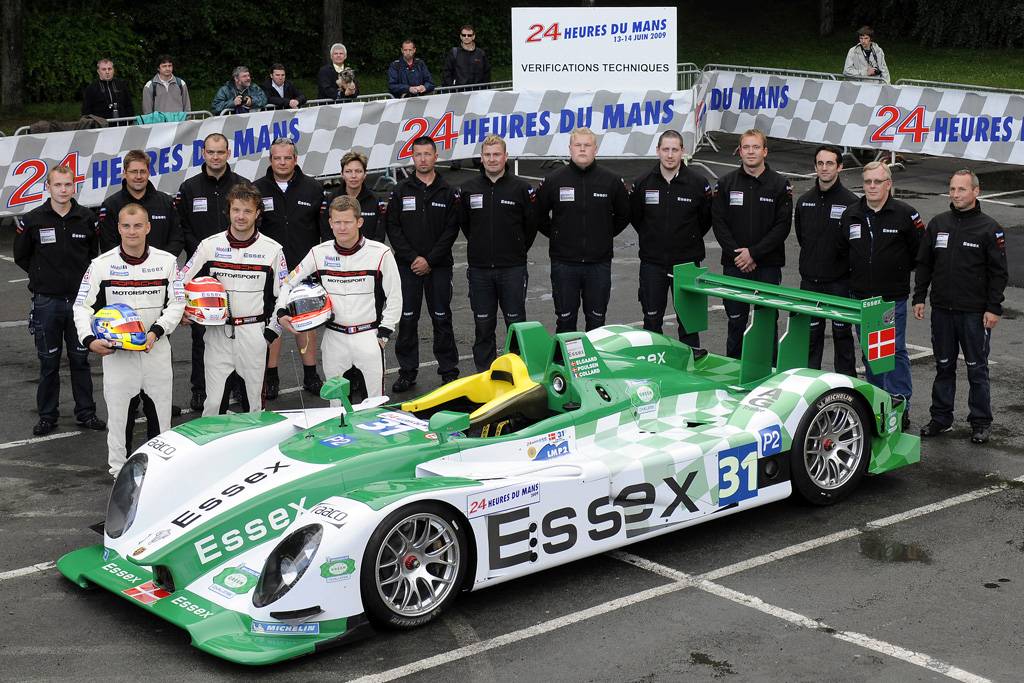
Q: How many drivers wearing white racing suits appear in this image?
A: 3